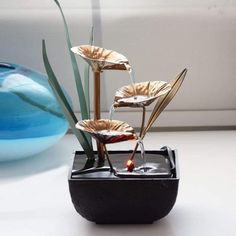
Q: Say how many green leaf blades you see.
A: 3